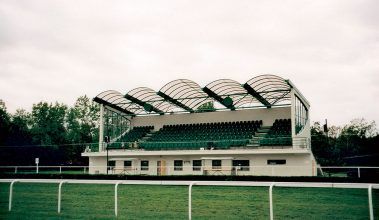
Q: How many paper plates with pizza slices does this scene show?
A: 0